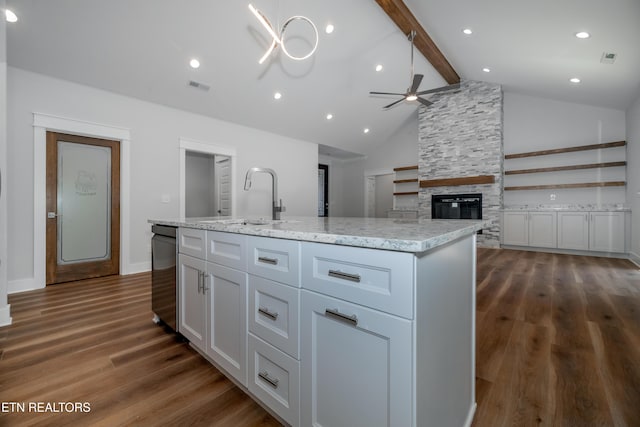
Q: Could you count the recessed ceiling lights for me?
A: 11